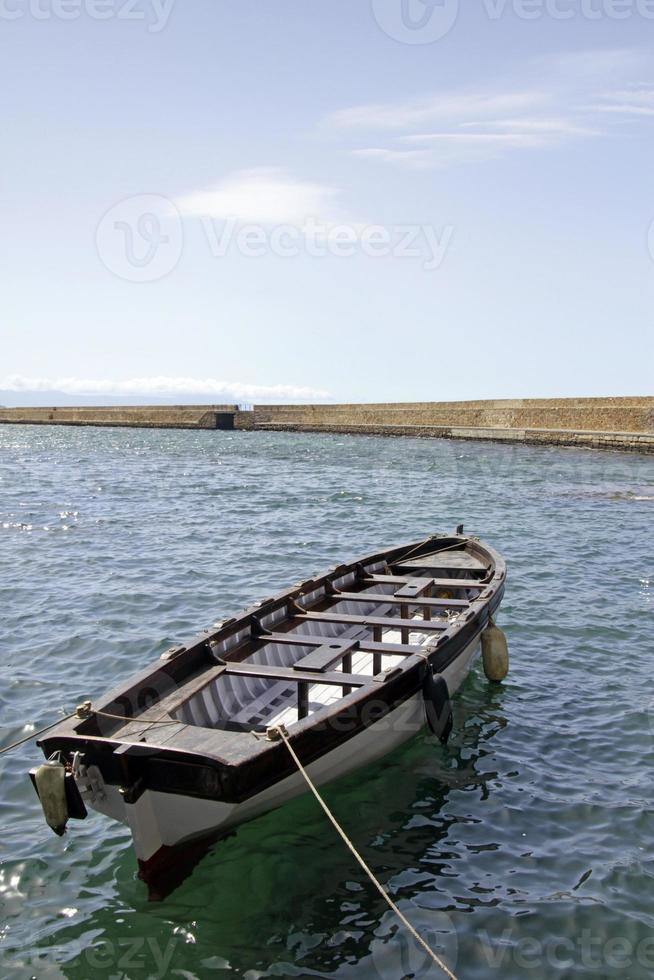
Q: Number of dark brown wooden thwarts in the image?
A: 5